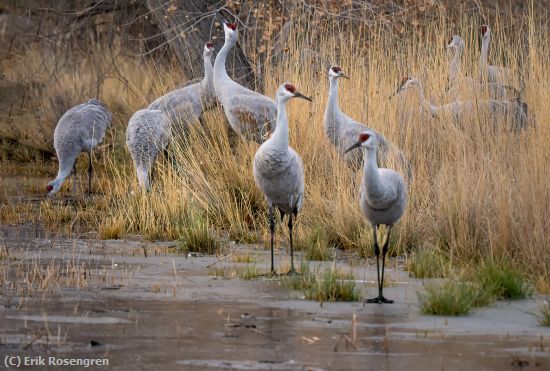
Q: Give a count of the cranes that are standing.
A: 10